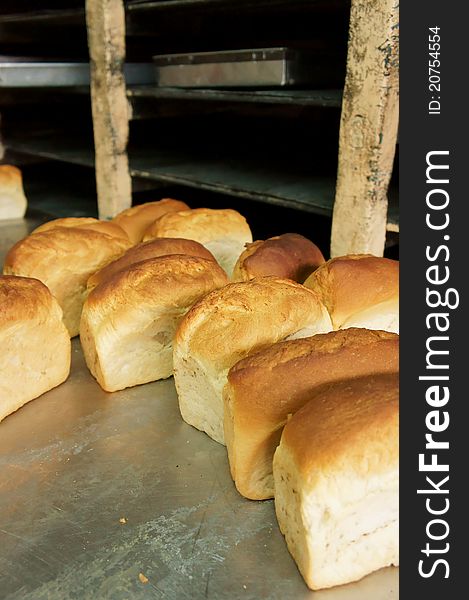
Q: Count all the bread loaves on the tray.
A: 13